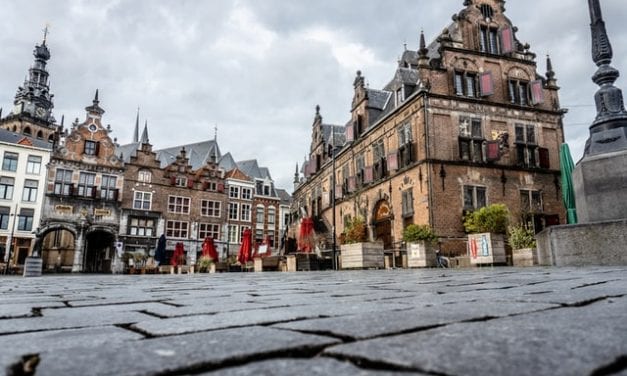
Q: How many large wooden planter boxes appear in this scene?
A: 4